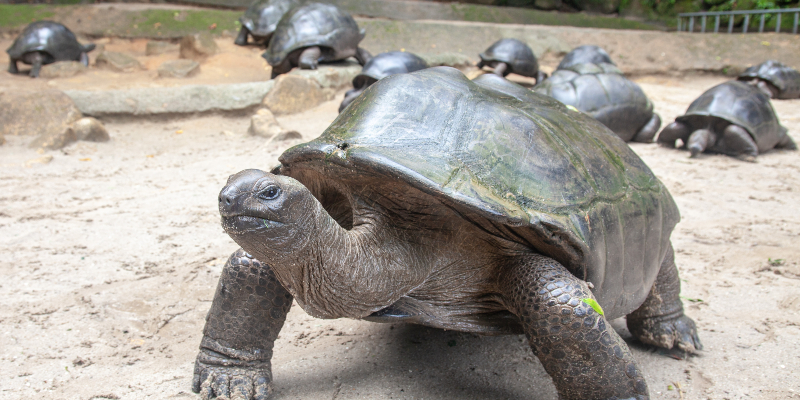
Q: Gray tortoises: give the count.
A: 10